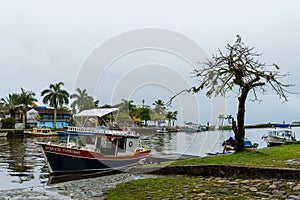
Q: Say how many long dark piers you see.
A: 1